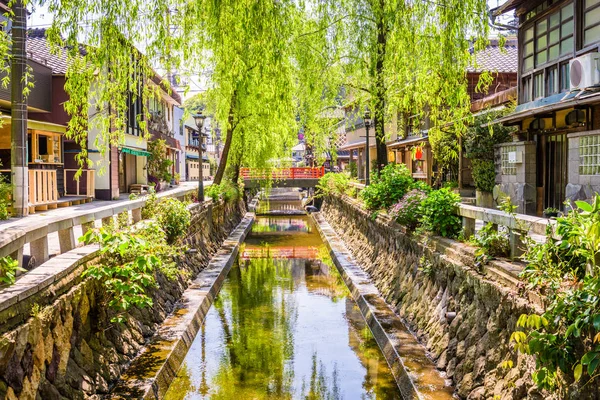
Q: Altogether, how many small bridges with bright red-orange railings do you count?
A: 1